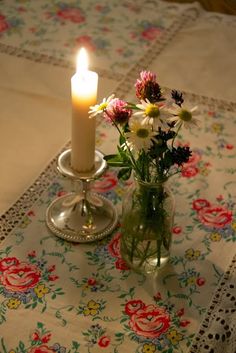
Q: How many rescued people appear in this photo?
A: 0